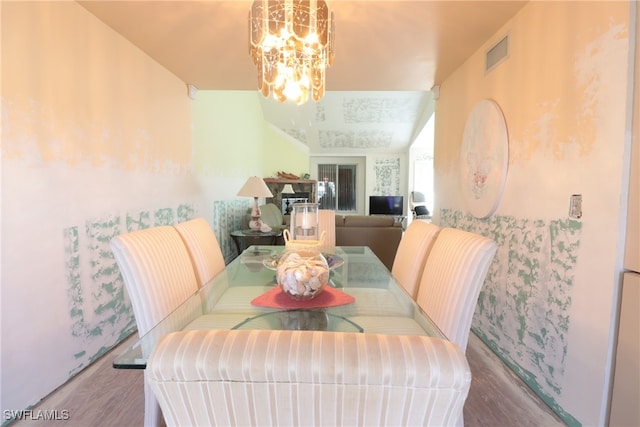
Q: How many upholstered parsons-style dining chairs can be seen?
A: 6